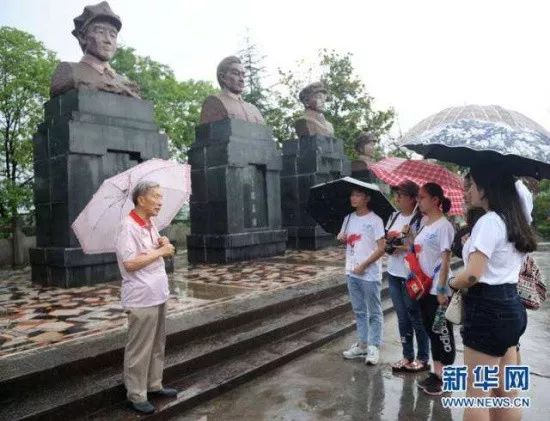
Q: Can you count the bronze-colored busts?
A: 4